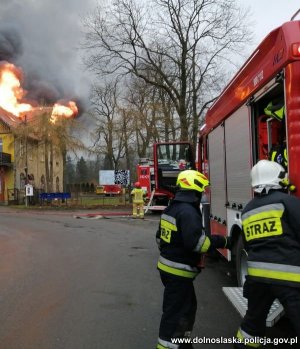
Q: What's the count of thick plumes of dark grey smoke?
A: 1